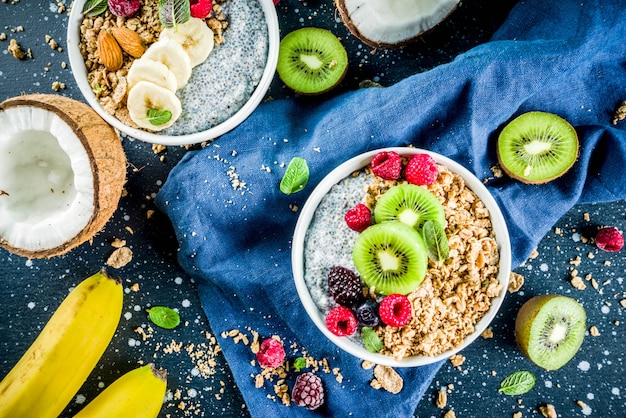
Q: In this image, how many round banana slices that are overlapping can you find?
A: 4